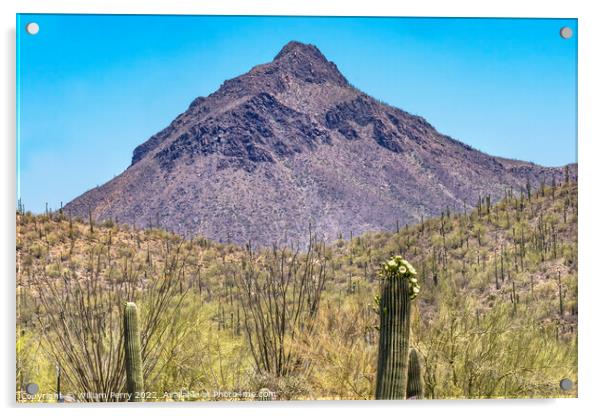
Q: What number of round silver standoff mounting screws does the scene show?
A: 4